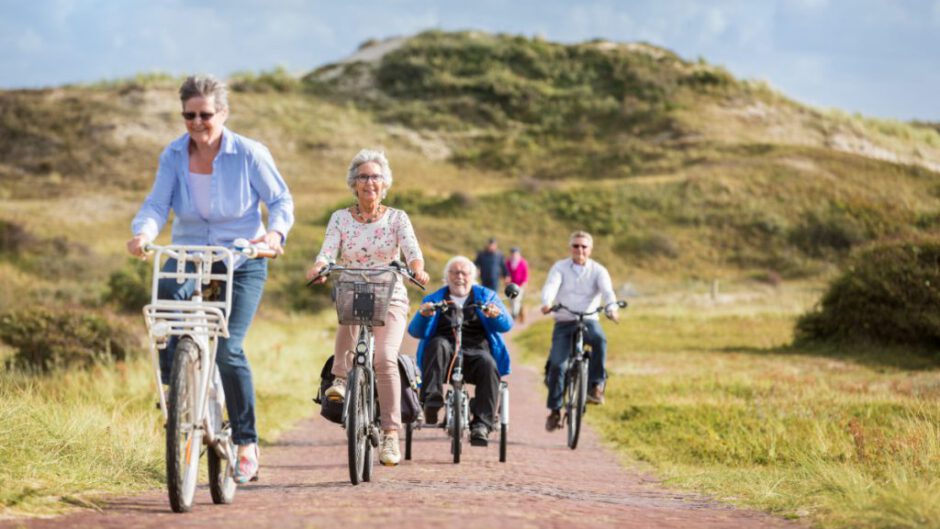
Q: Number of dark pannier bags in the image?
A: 2